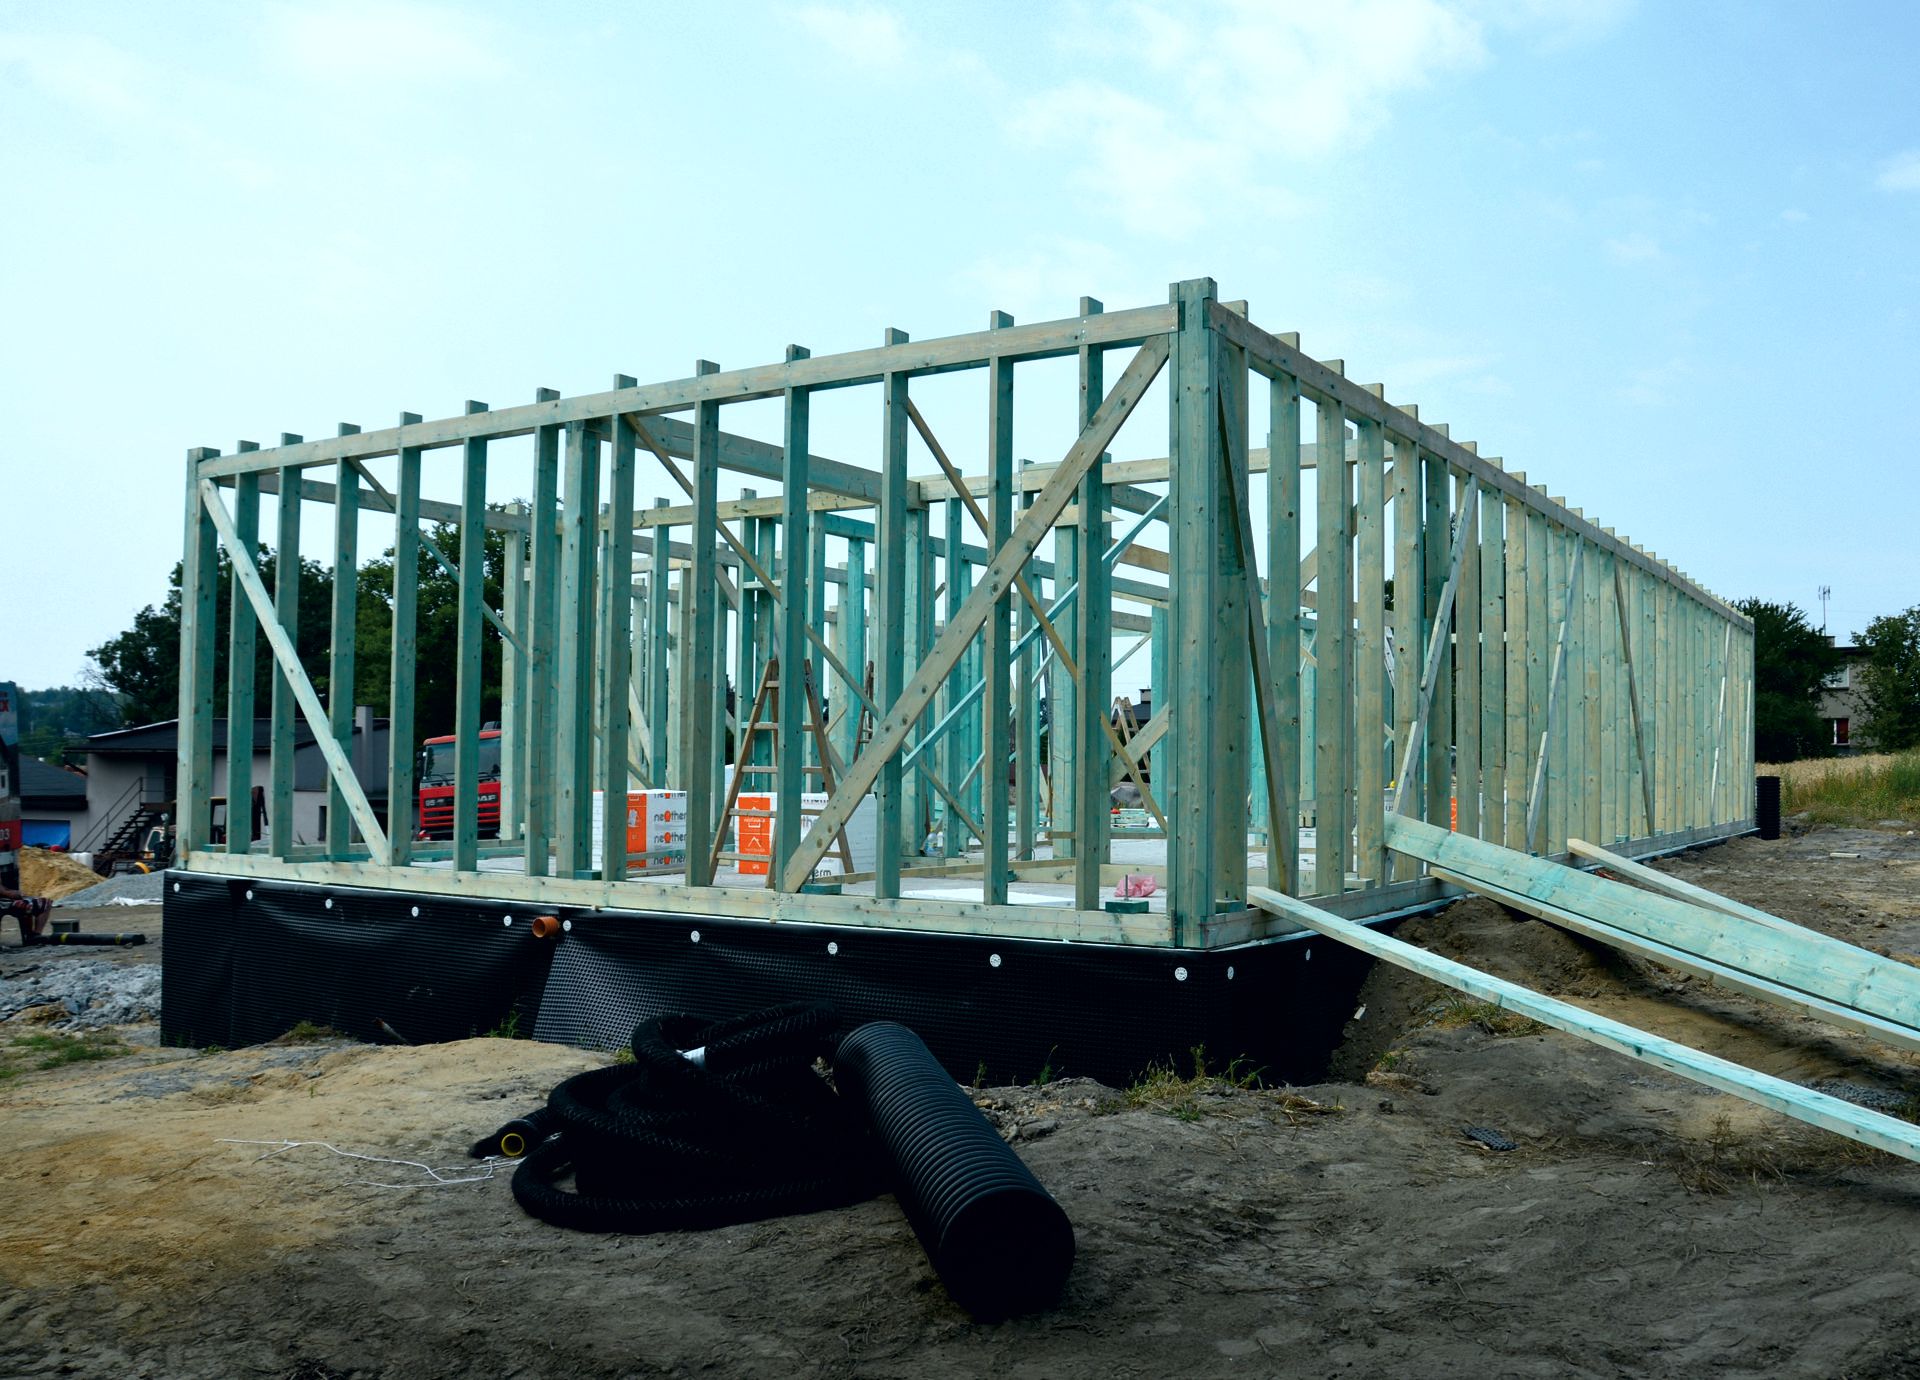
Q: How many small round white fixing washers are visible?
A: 12